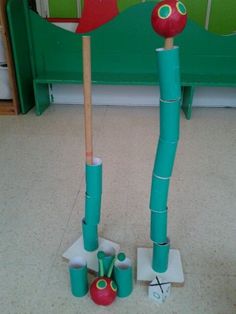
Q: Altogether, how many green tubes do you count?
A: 12